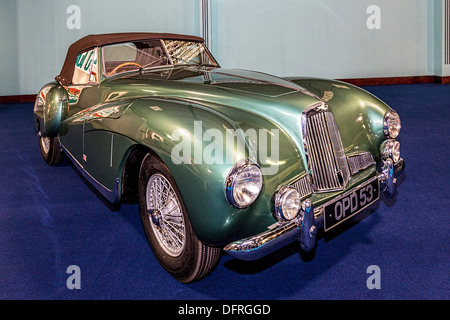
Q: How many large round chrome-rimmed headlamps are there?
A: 2